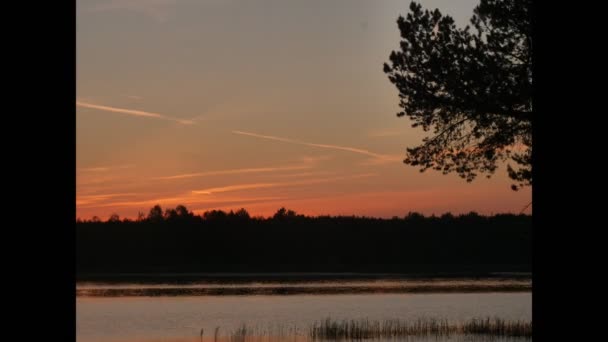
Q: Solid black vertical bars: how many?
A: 2